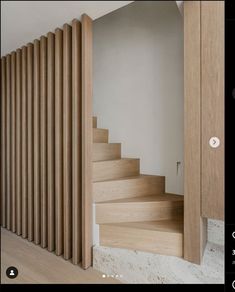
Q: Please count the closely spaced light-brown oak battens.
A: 13